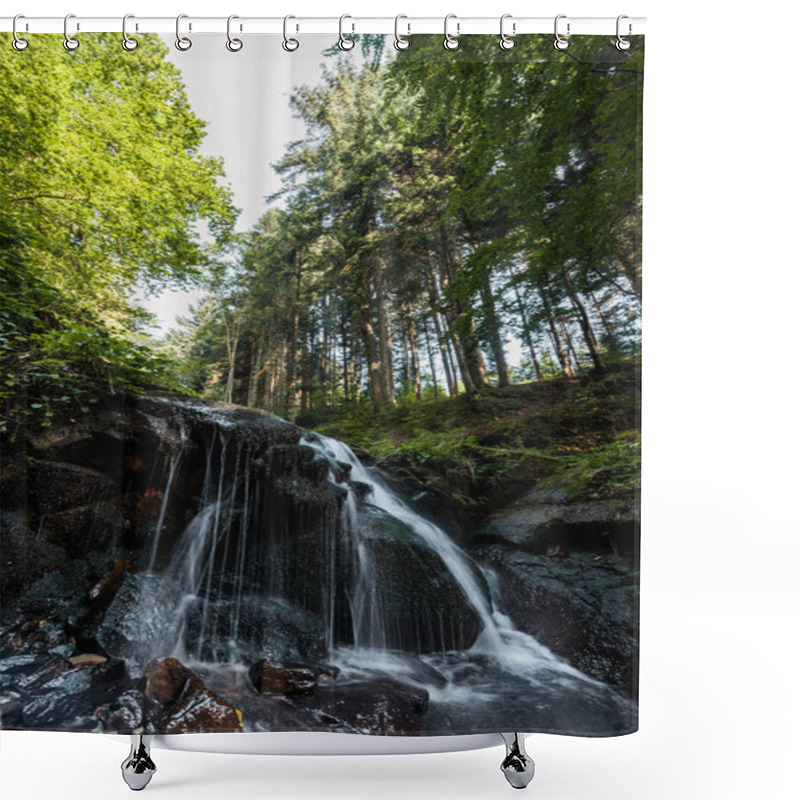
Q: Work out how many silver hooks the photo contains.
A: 12